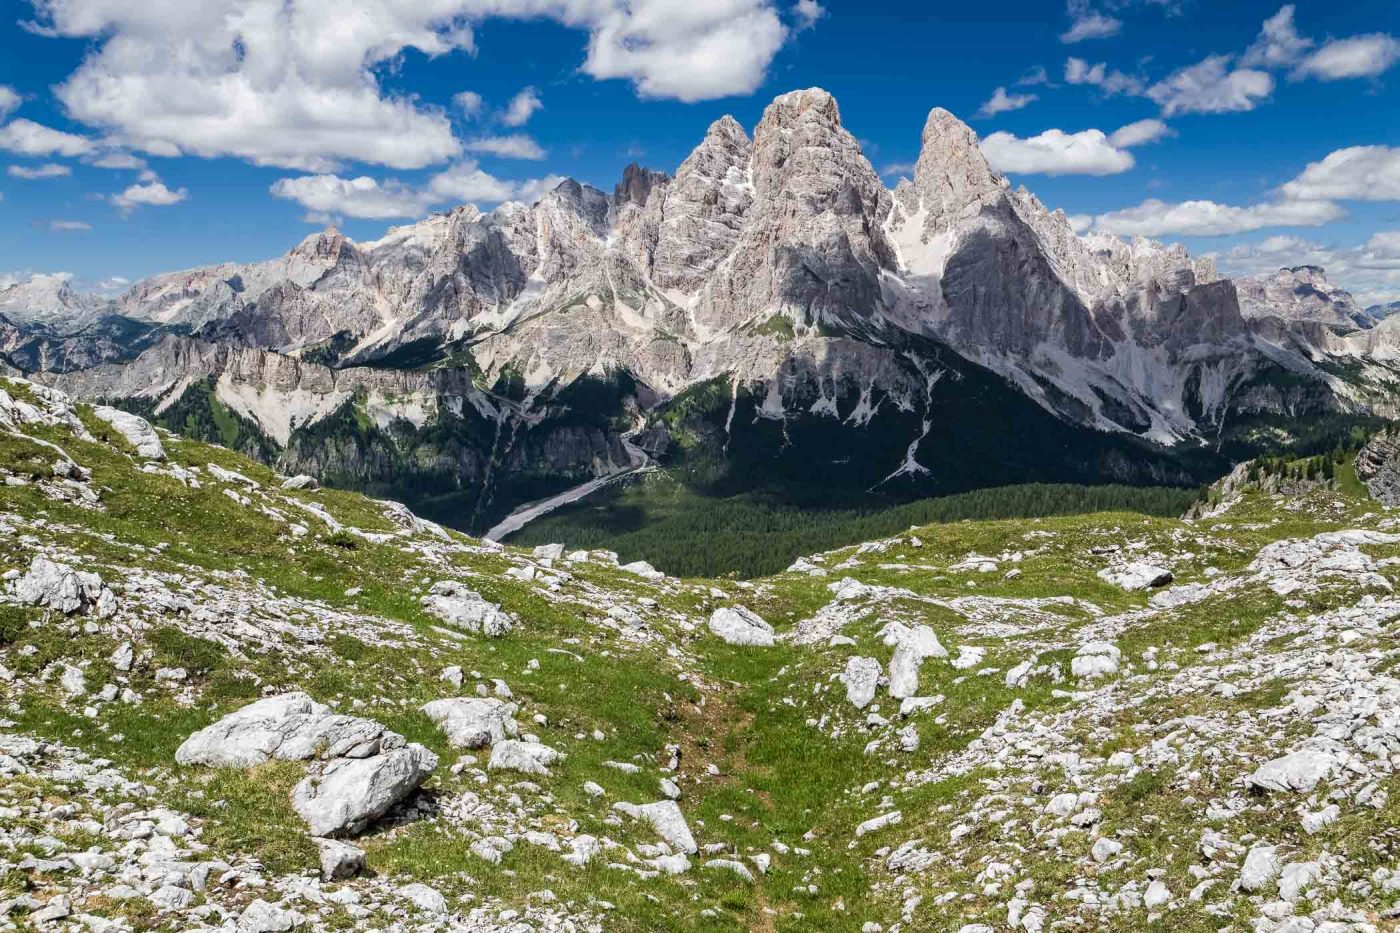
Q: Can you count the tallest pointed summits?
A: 3